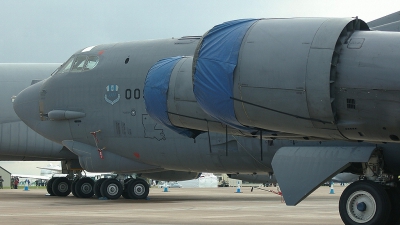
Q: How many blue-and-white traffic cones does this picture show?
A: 4